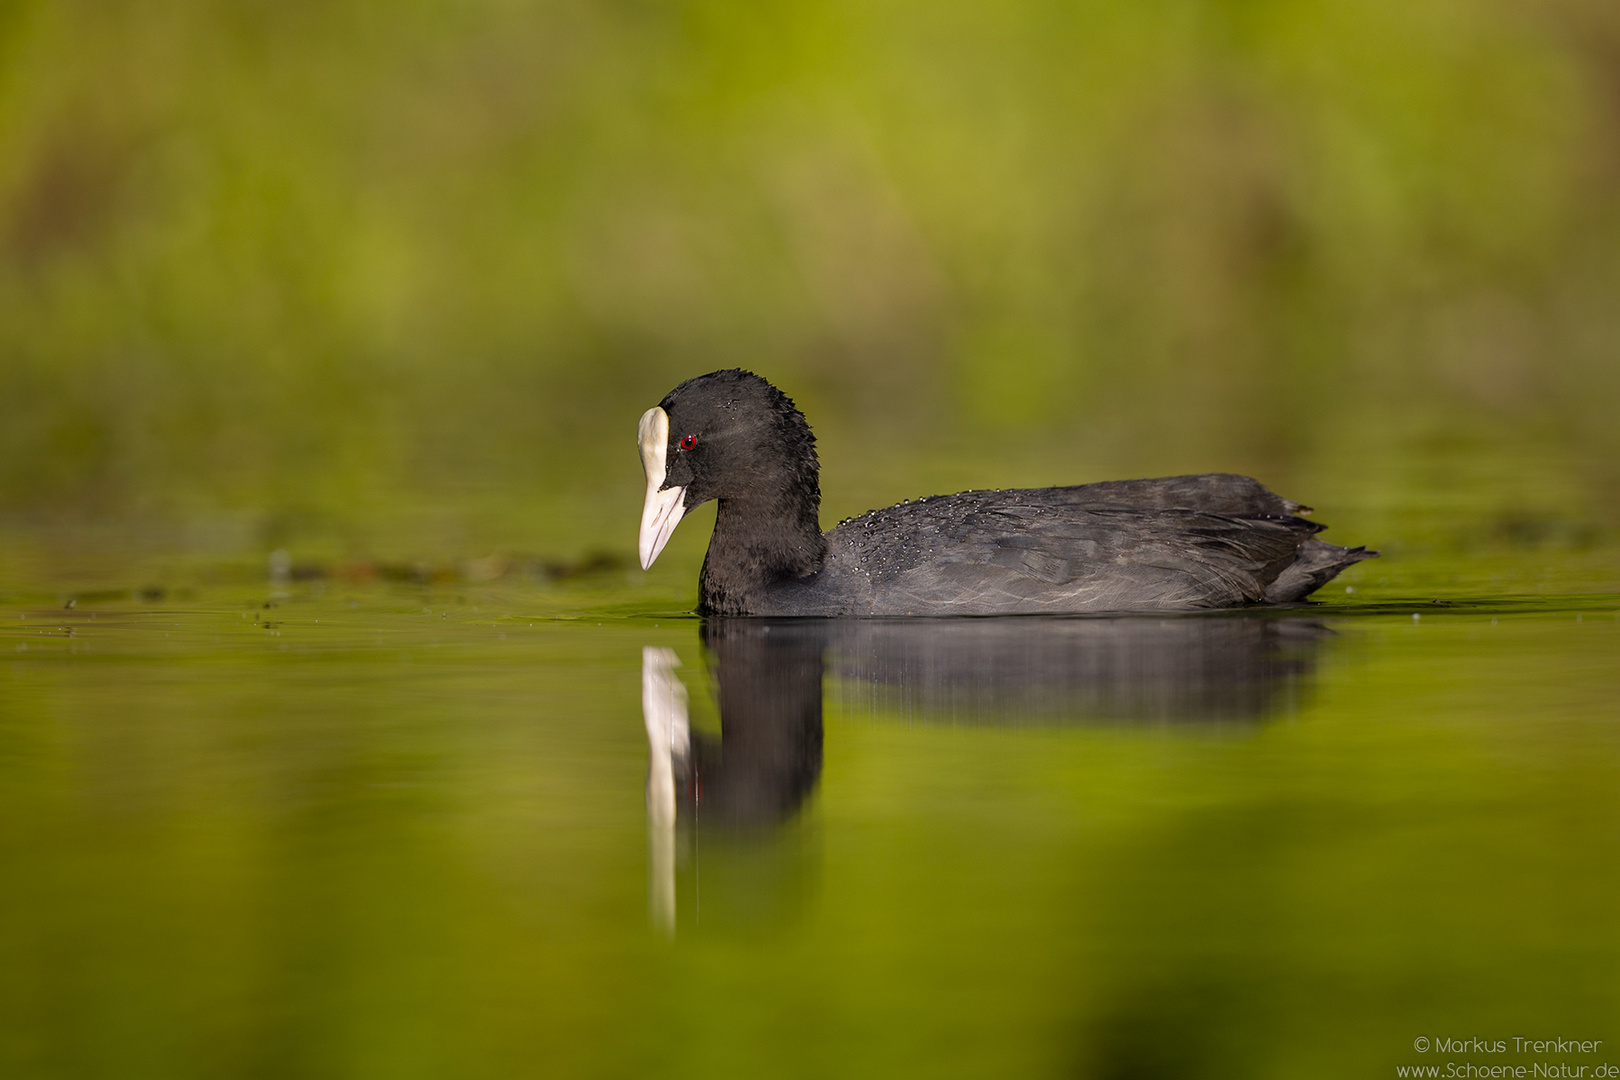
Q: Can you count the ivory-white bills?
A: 1